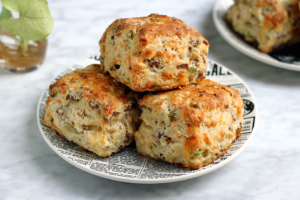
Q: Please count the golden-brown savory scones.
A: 4